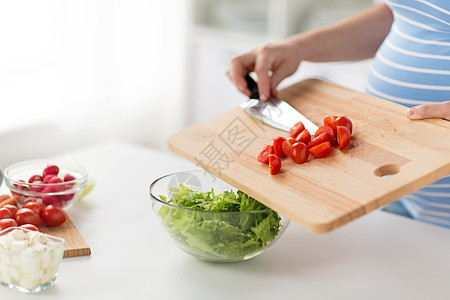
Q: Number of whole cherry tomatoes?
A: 7